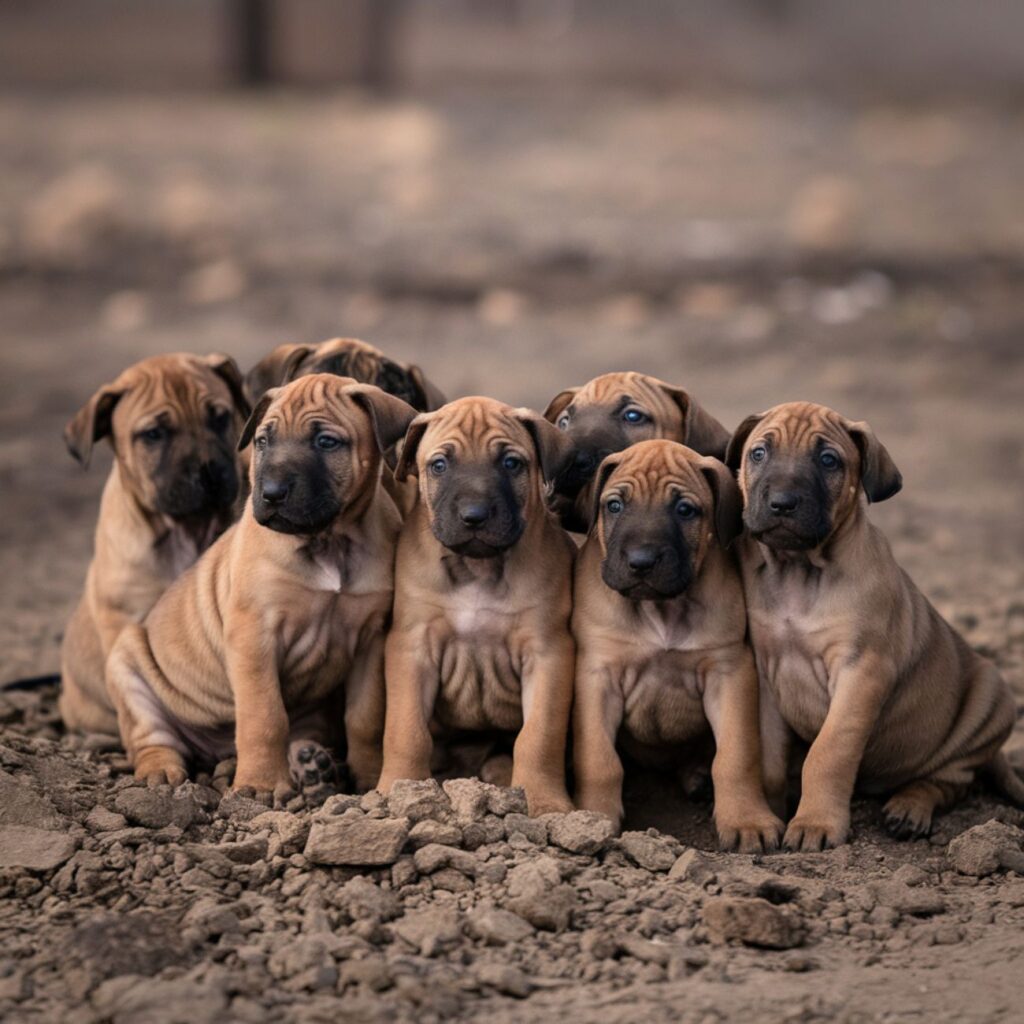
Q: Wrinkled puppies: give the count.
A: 7